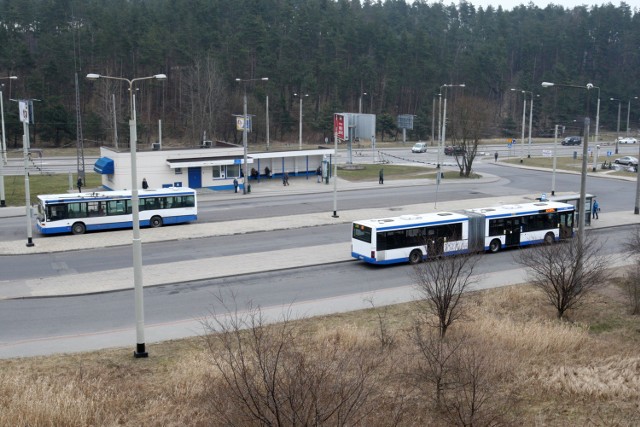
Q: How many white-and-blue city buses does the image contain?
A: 2